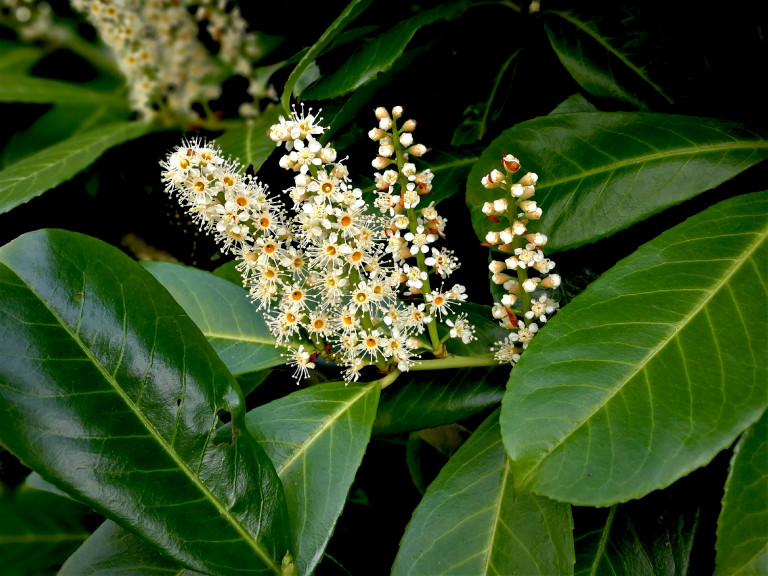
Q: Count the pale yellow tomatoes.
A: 0